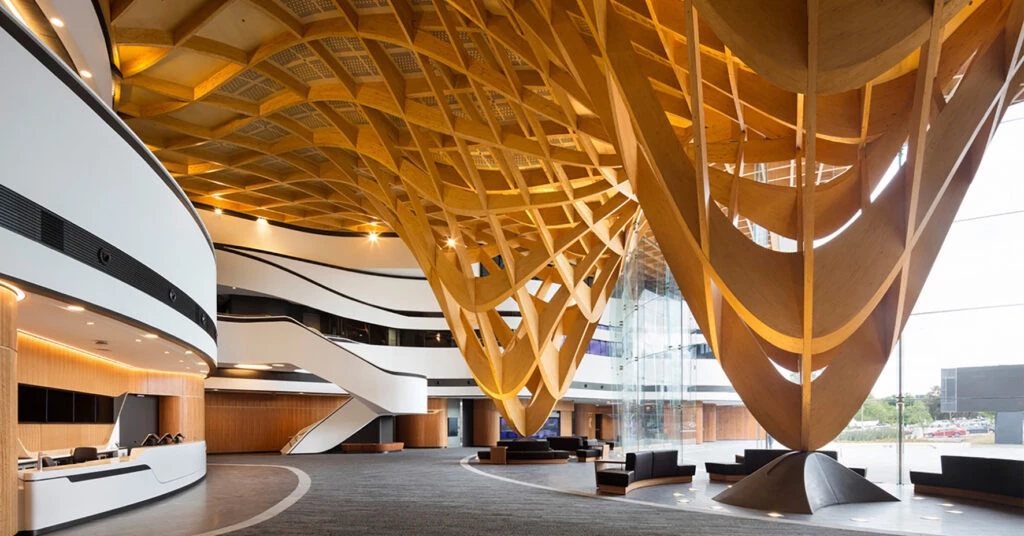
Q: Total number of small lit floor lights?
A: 11